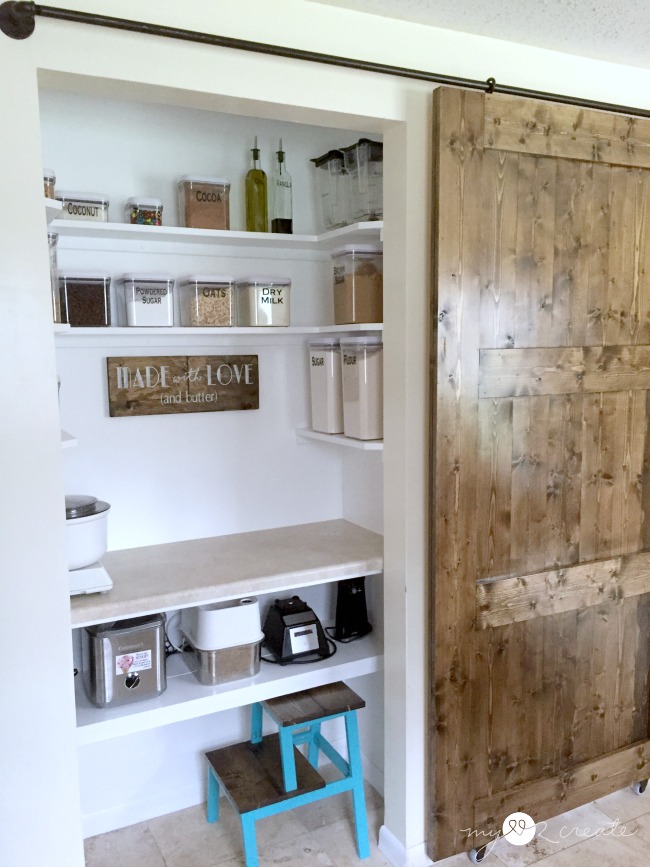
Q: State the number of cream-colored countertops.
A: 1